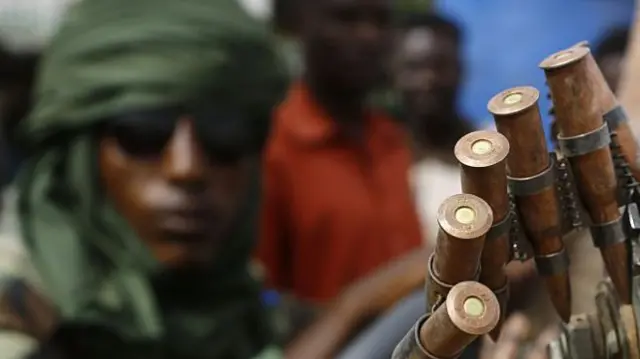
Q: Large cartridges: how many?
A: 6